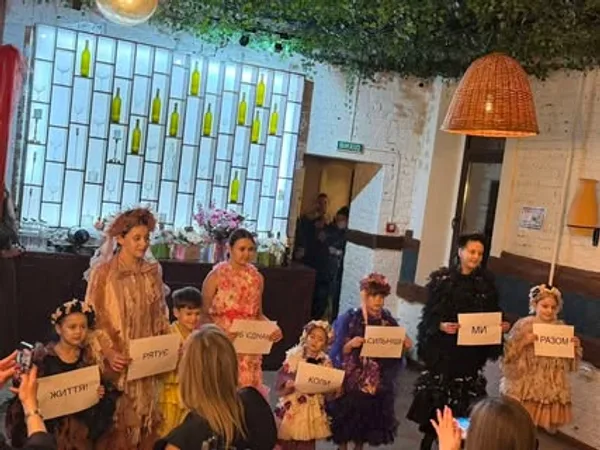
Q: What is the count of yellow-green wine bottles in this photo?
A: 12